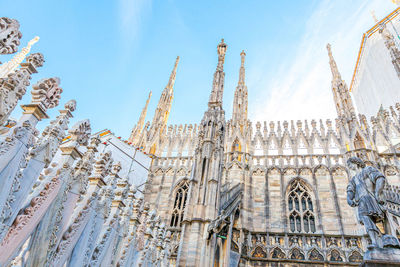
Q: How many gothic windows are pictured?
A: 2